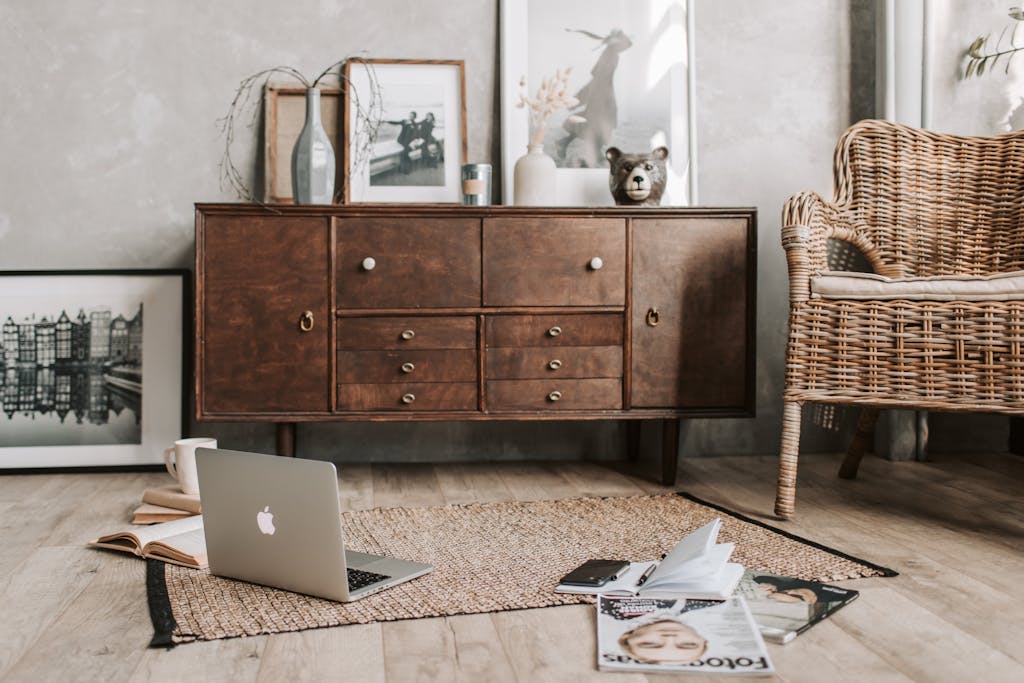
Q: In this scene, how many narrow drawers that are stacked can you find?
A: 6